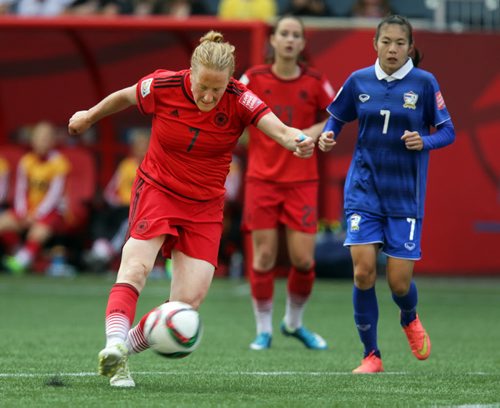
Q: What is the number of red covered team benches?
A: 1